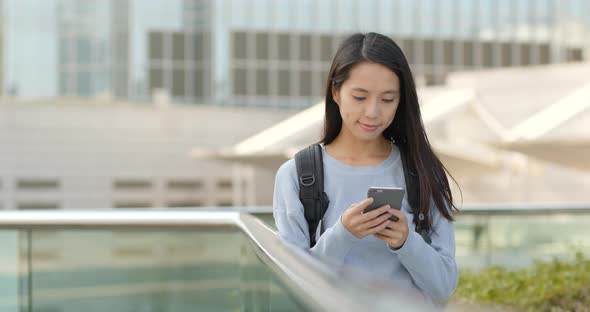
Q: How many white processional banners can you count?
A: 0